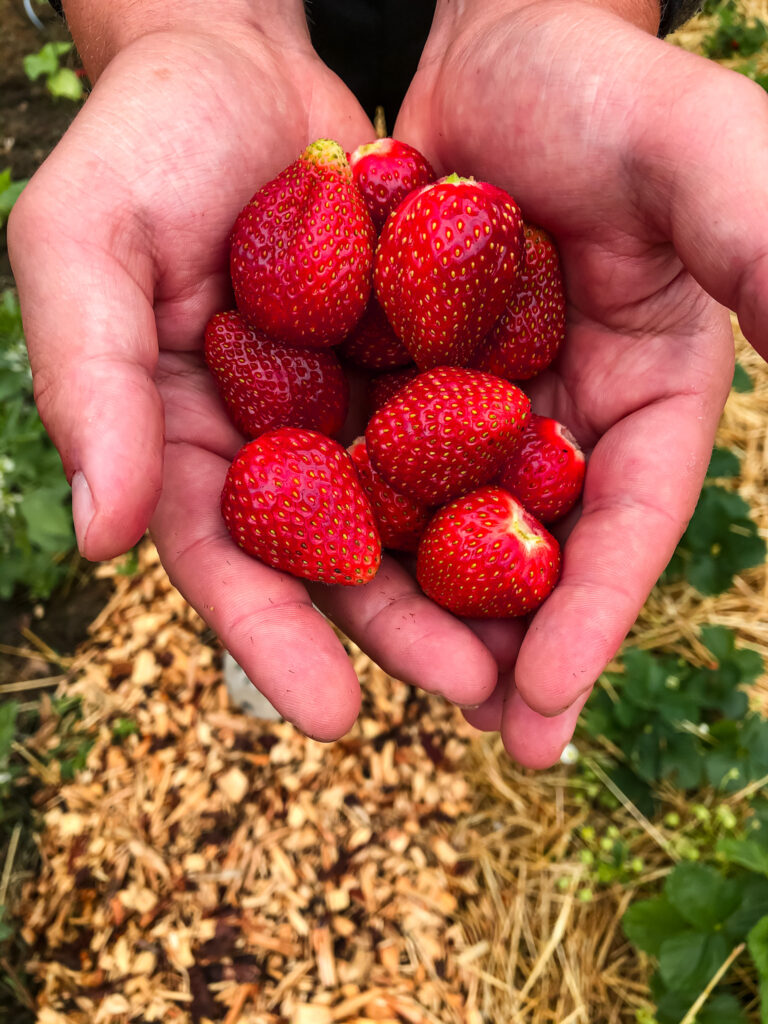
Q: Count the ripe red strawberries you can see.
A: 12